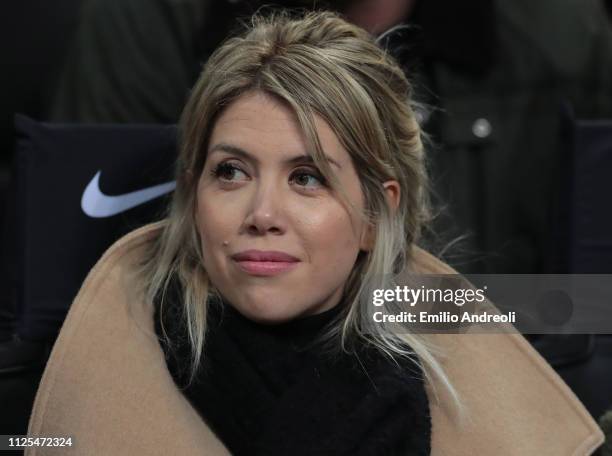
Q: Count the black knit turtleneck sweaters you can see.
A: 1